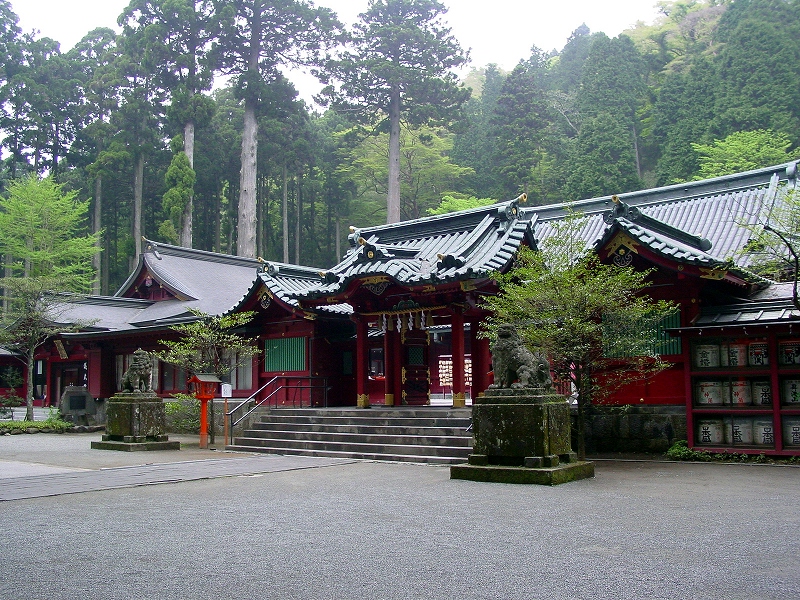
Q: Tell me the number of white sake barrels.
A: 12